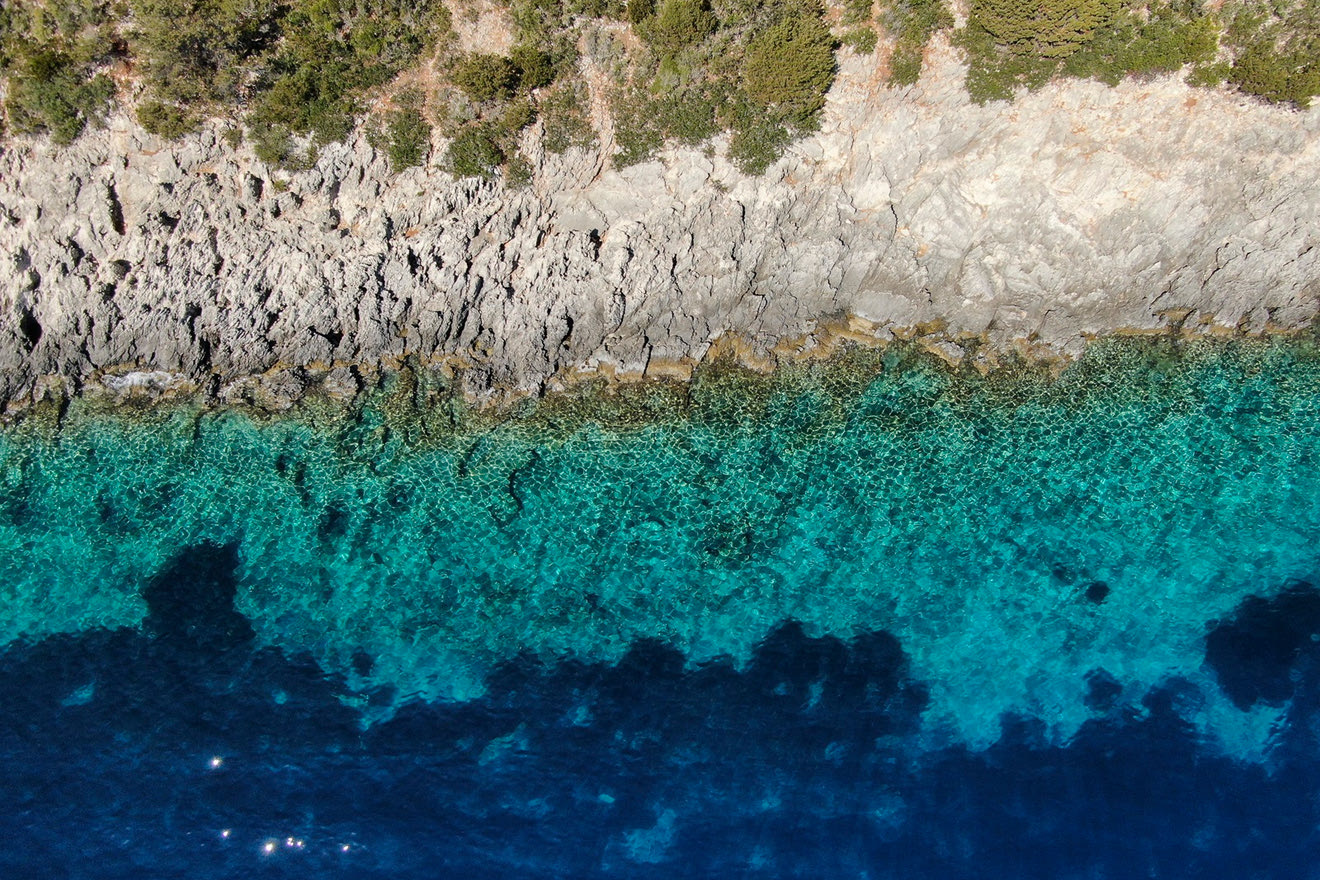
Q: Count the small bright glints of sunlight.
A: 6